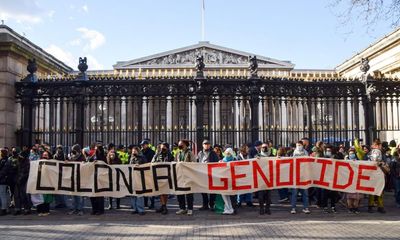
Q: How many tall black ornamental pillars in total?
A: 5